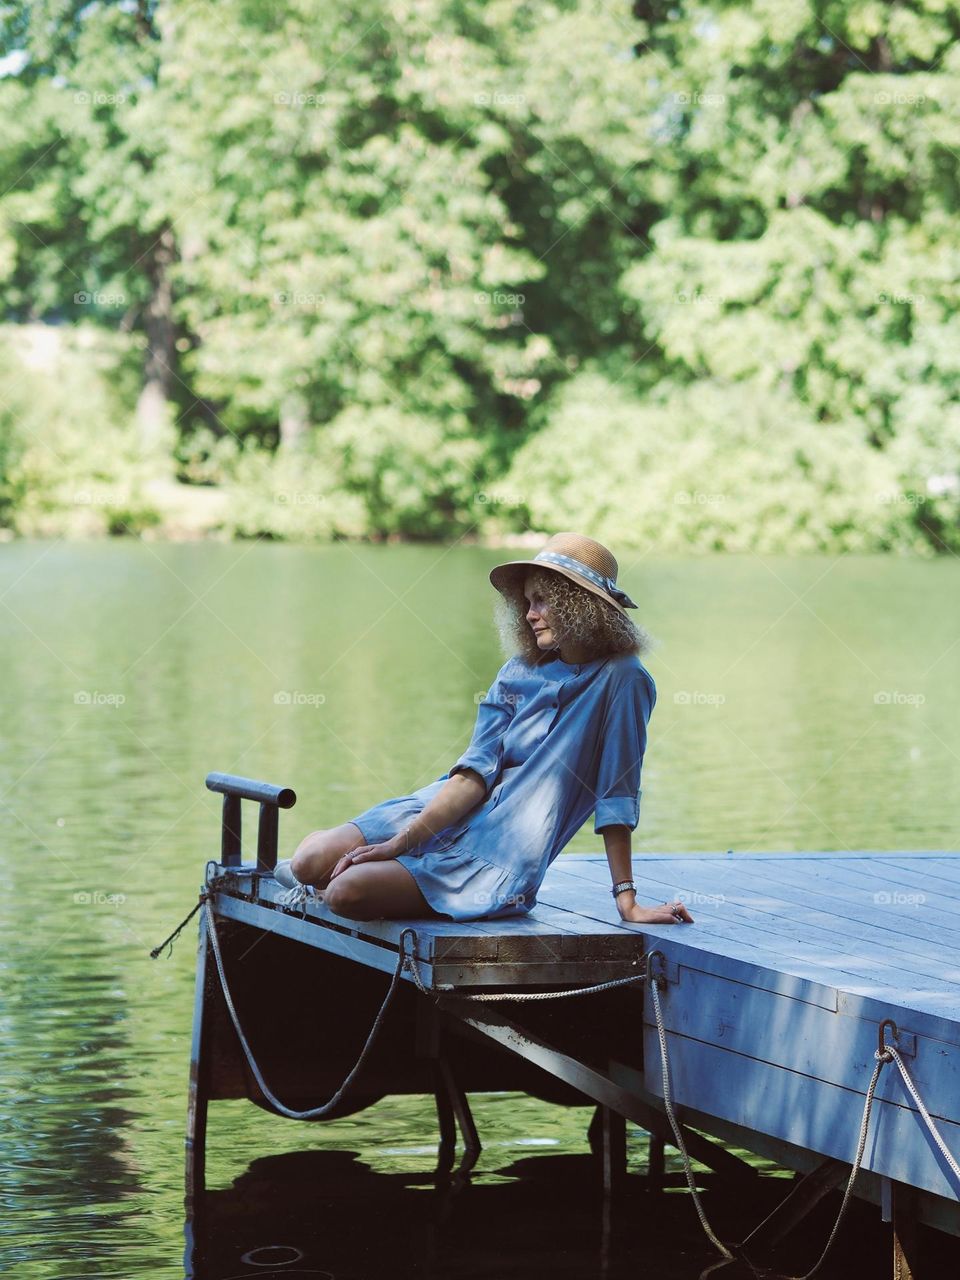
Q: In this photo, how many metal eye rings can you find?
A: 4